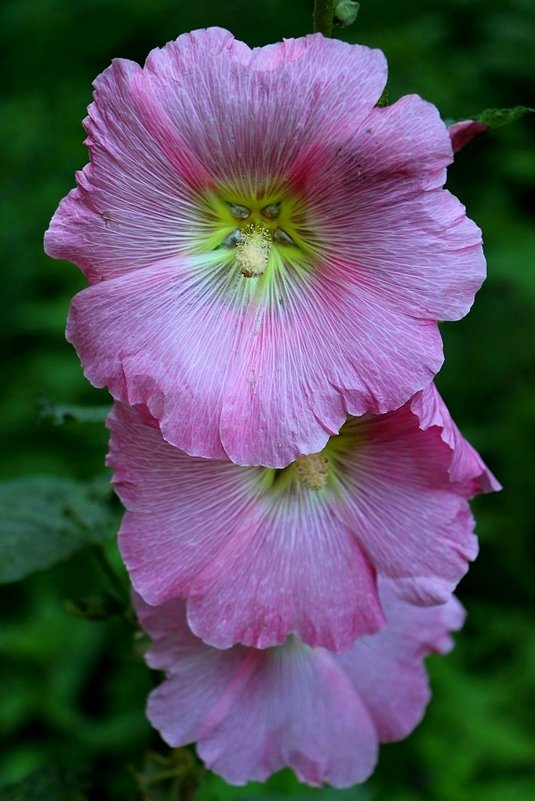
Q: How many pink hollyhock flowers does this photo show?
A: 3